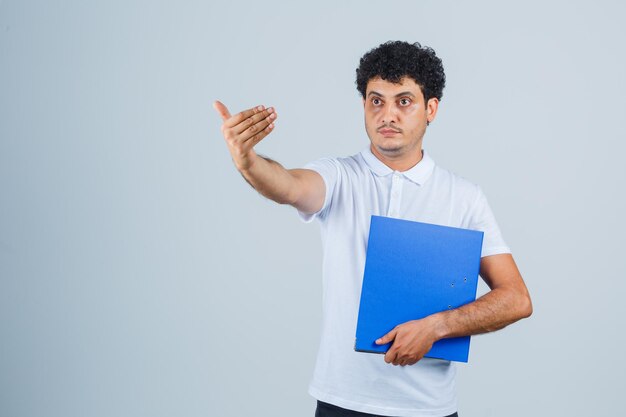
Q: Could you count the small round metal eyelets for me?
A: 3